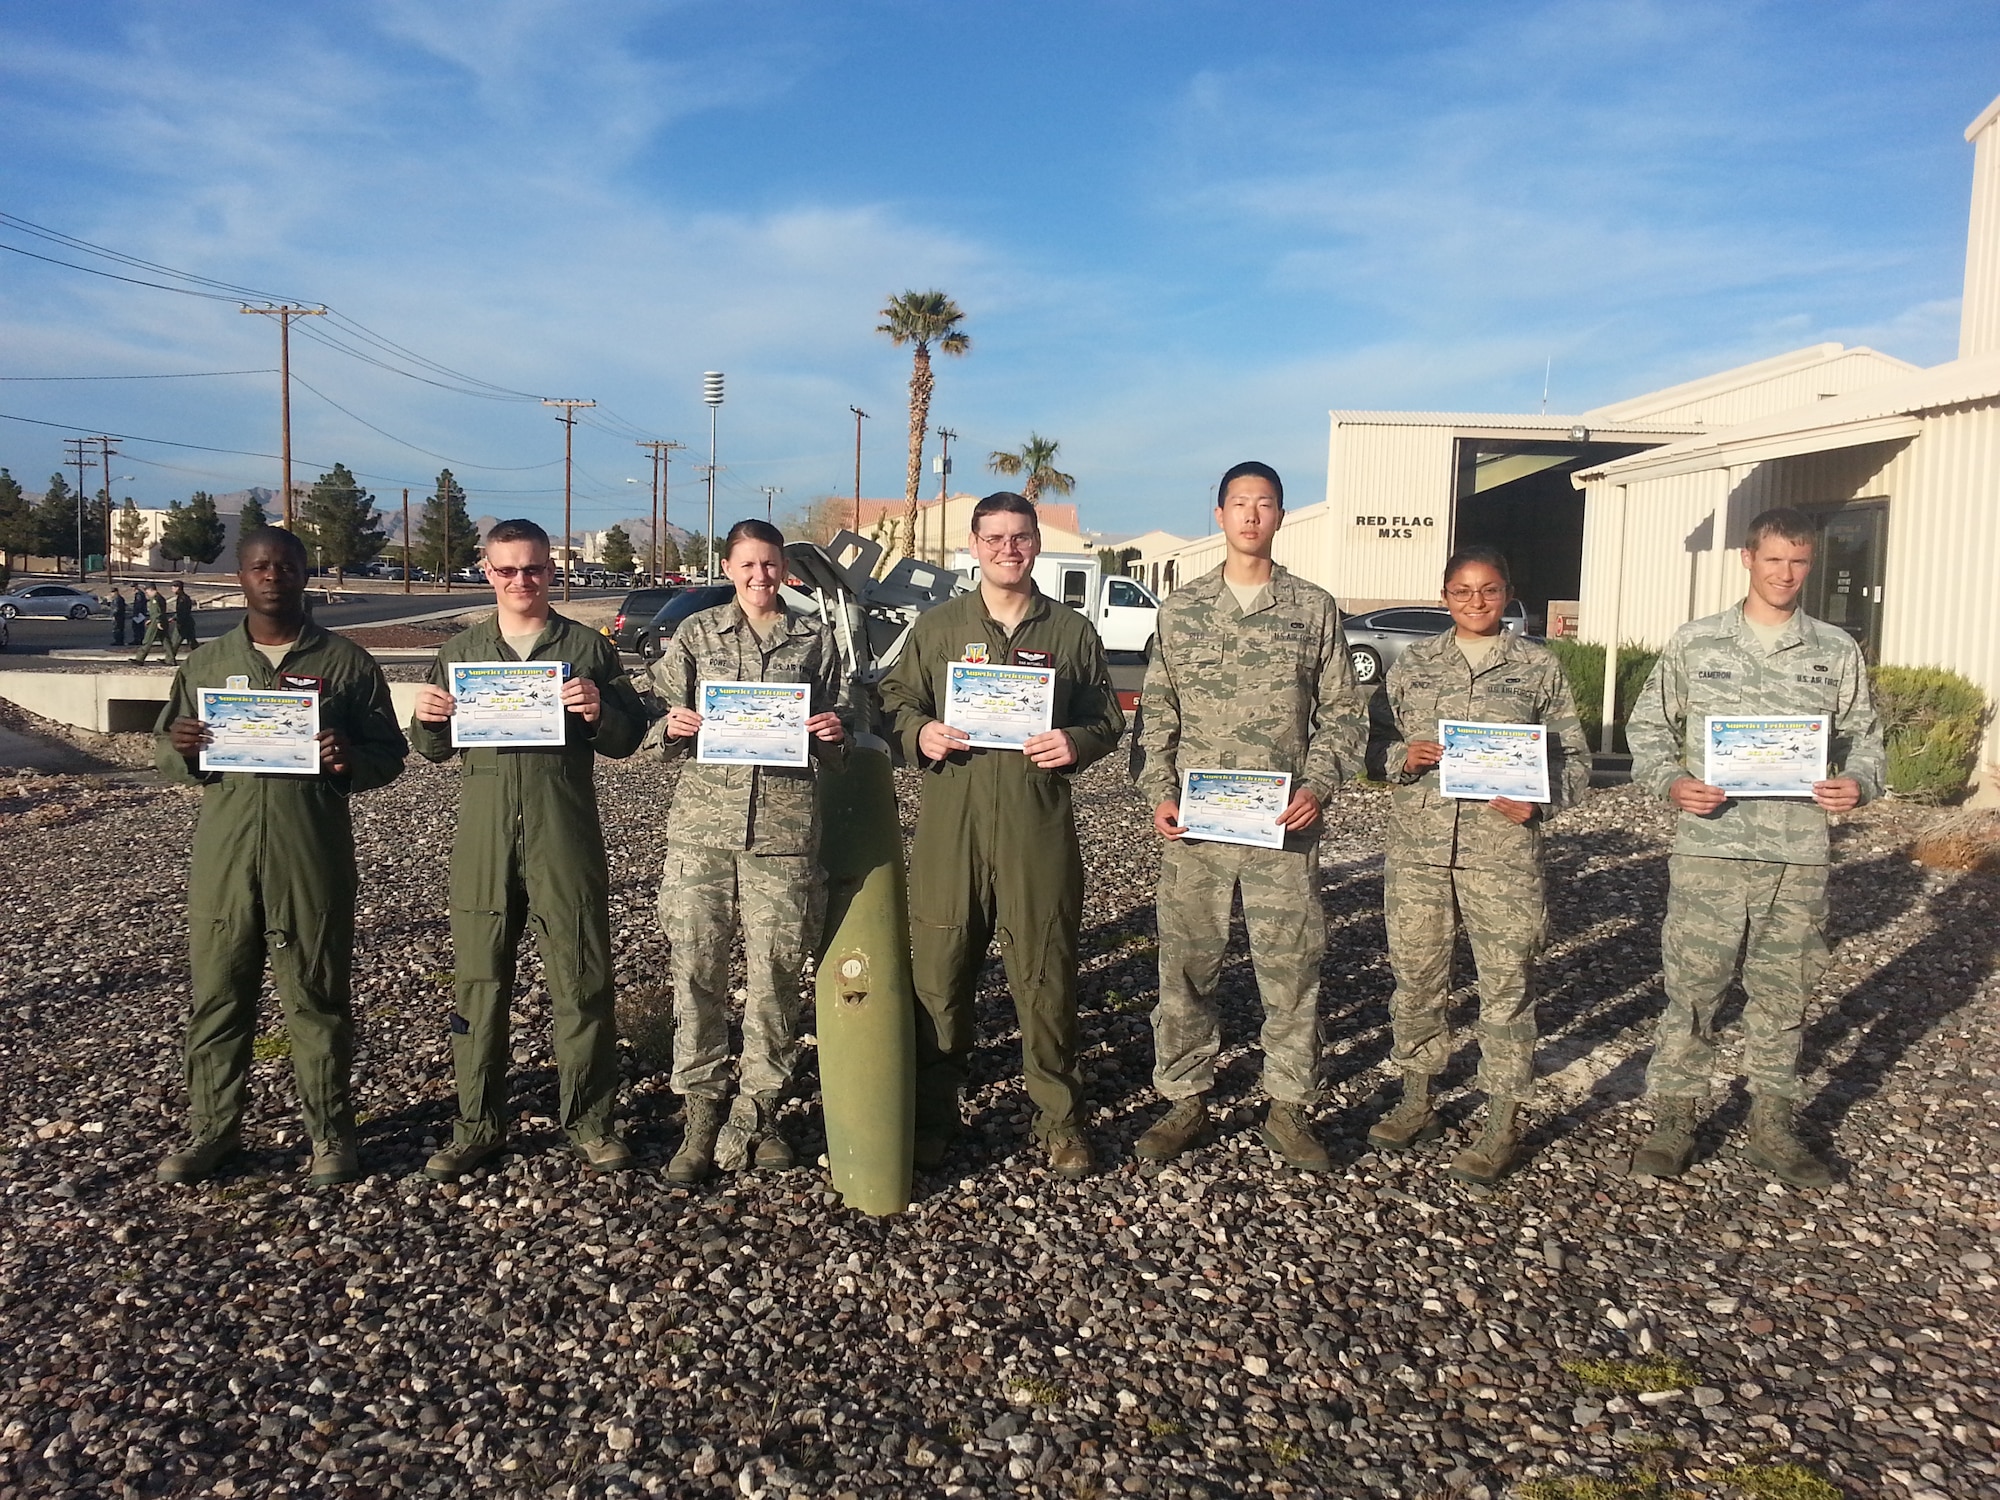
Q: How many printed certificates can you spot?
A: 7